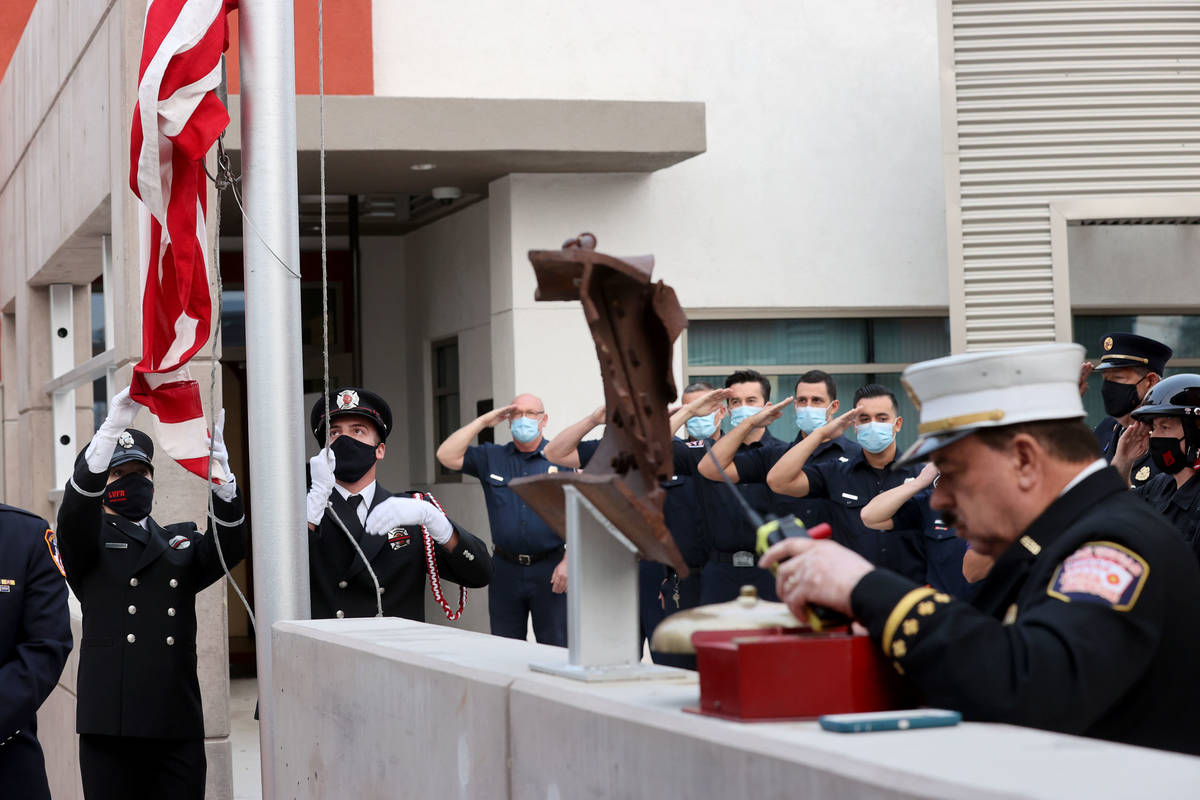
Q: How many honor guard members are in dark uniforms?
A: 2